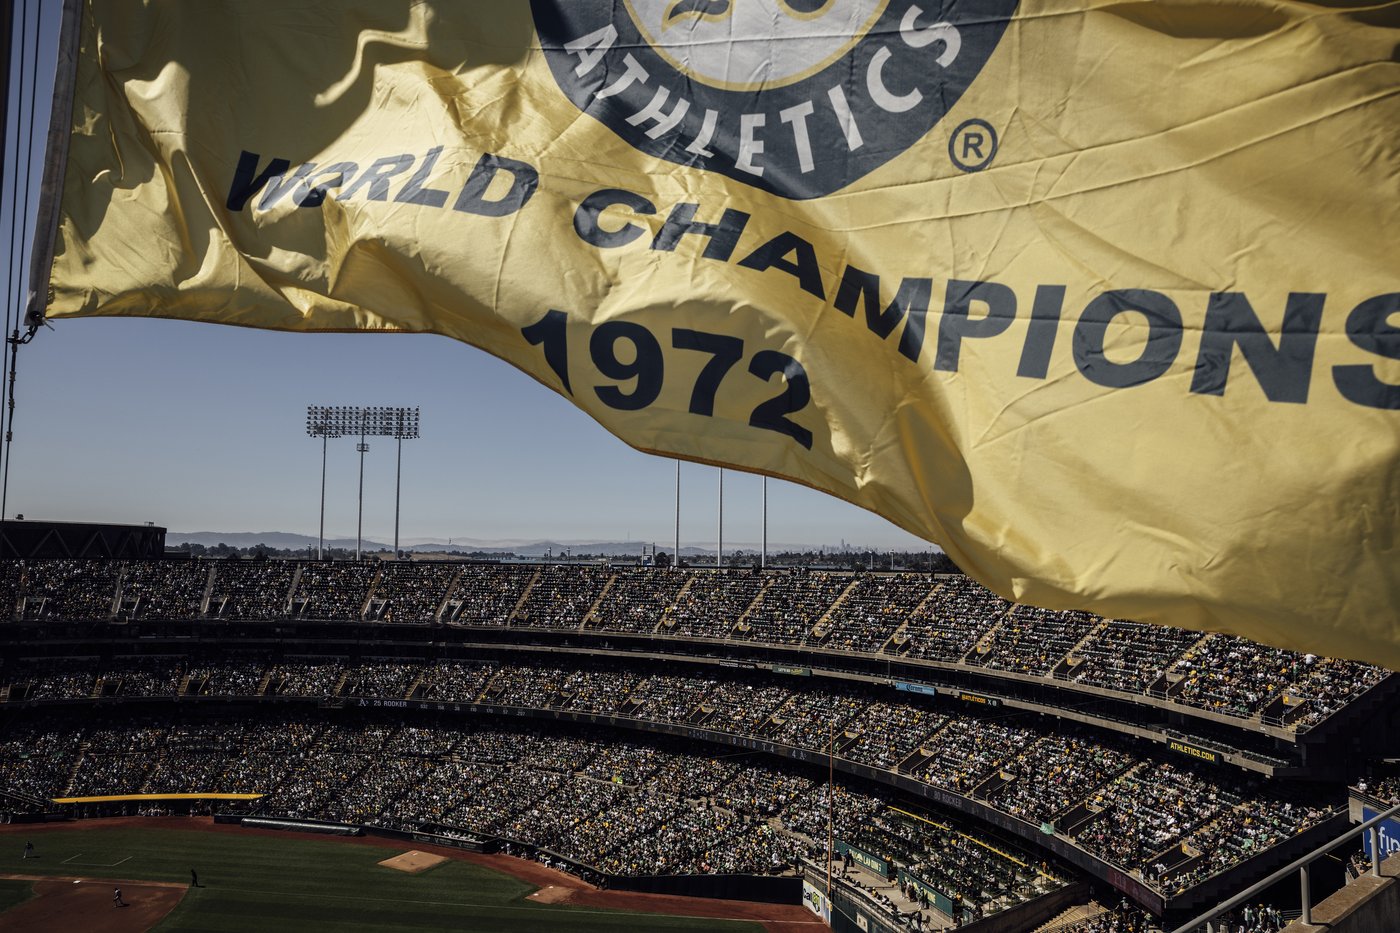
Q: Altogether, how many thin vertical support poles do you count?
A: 6